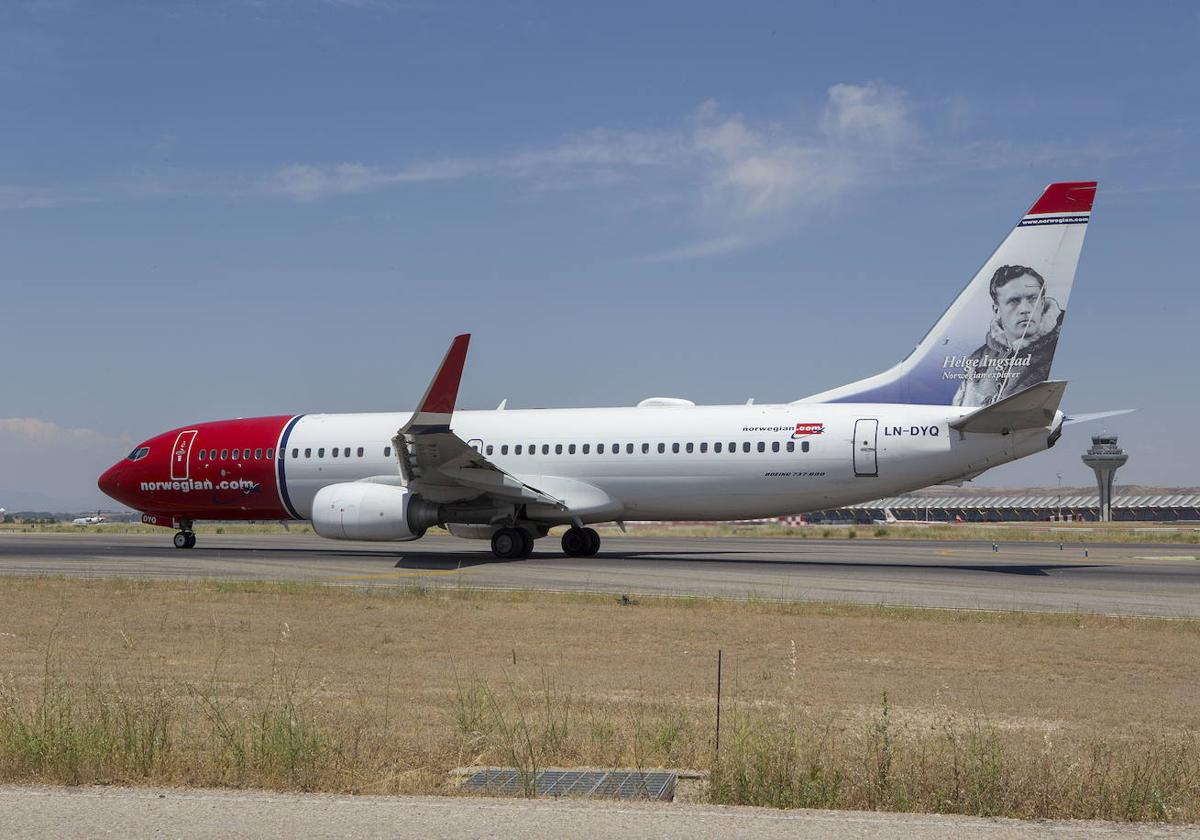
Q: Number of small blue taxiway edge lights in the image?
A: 4